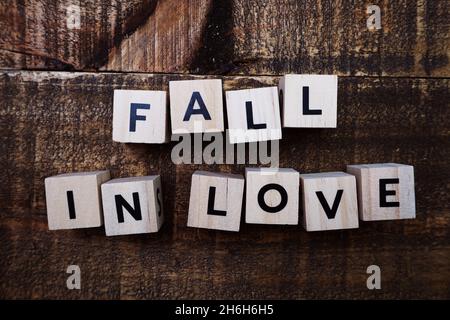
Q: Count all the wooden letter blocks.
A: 10